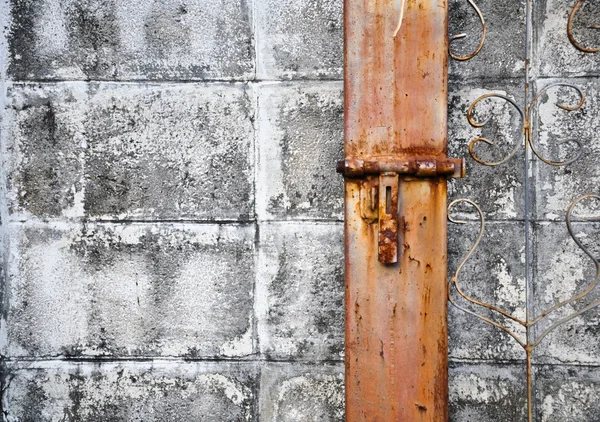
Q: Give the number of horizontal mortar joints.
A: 3